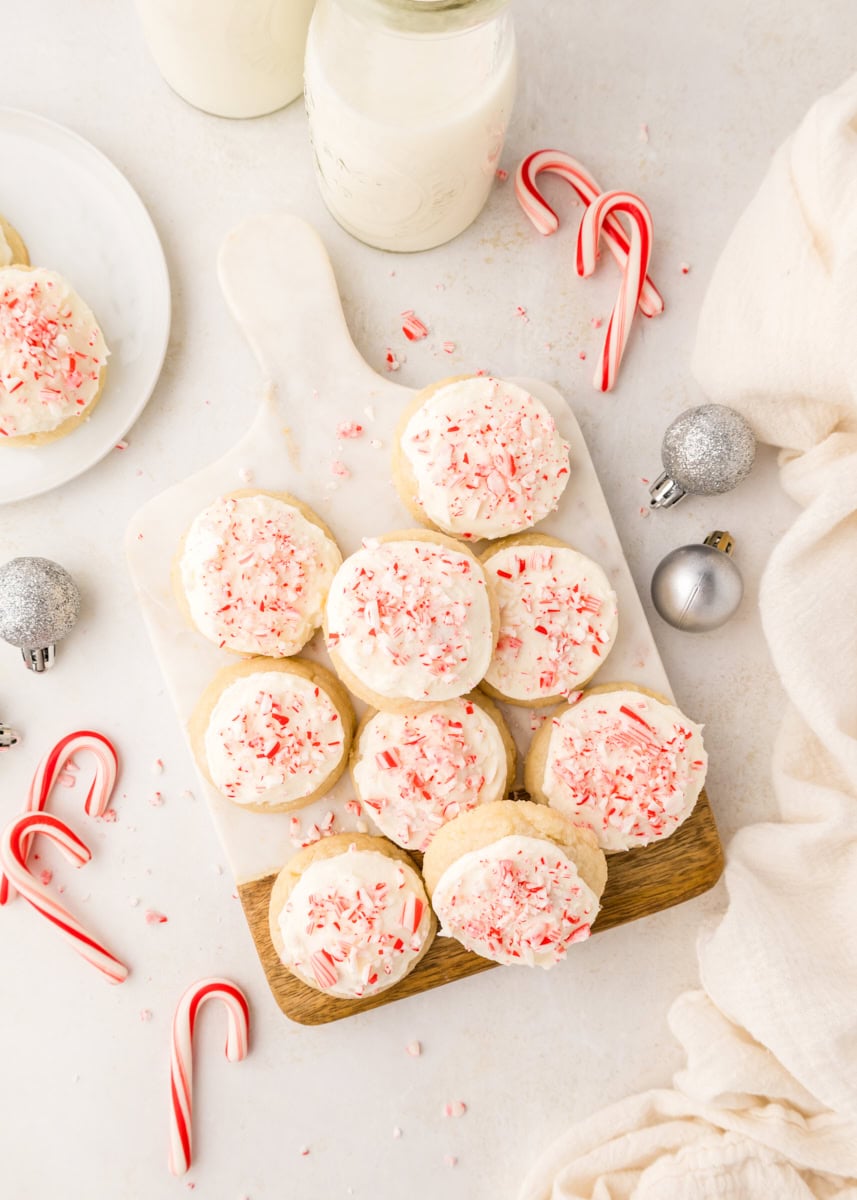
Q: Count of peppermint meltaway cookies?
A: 11